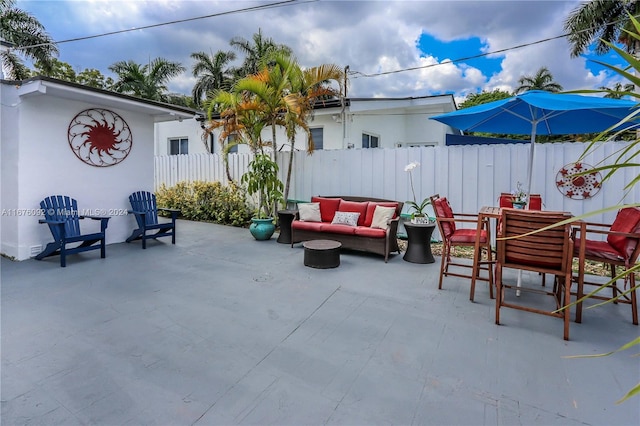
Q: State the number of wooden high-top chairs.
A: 4